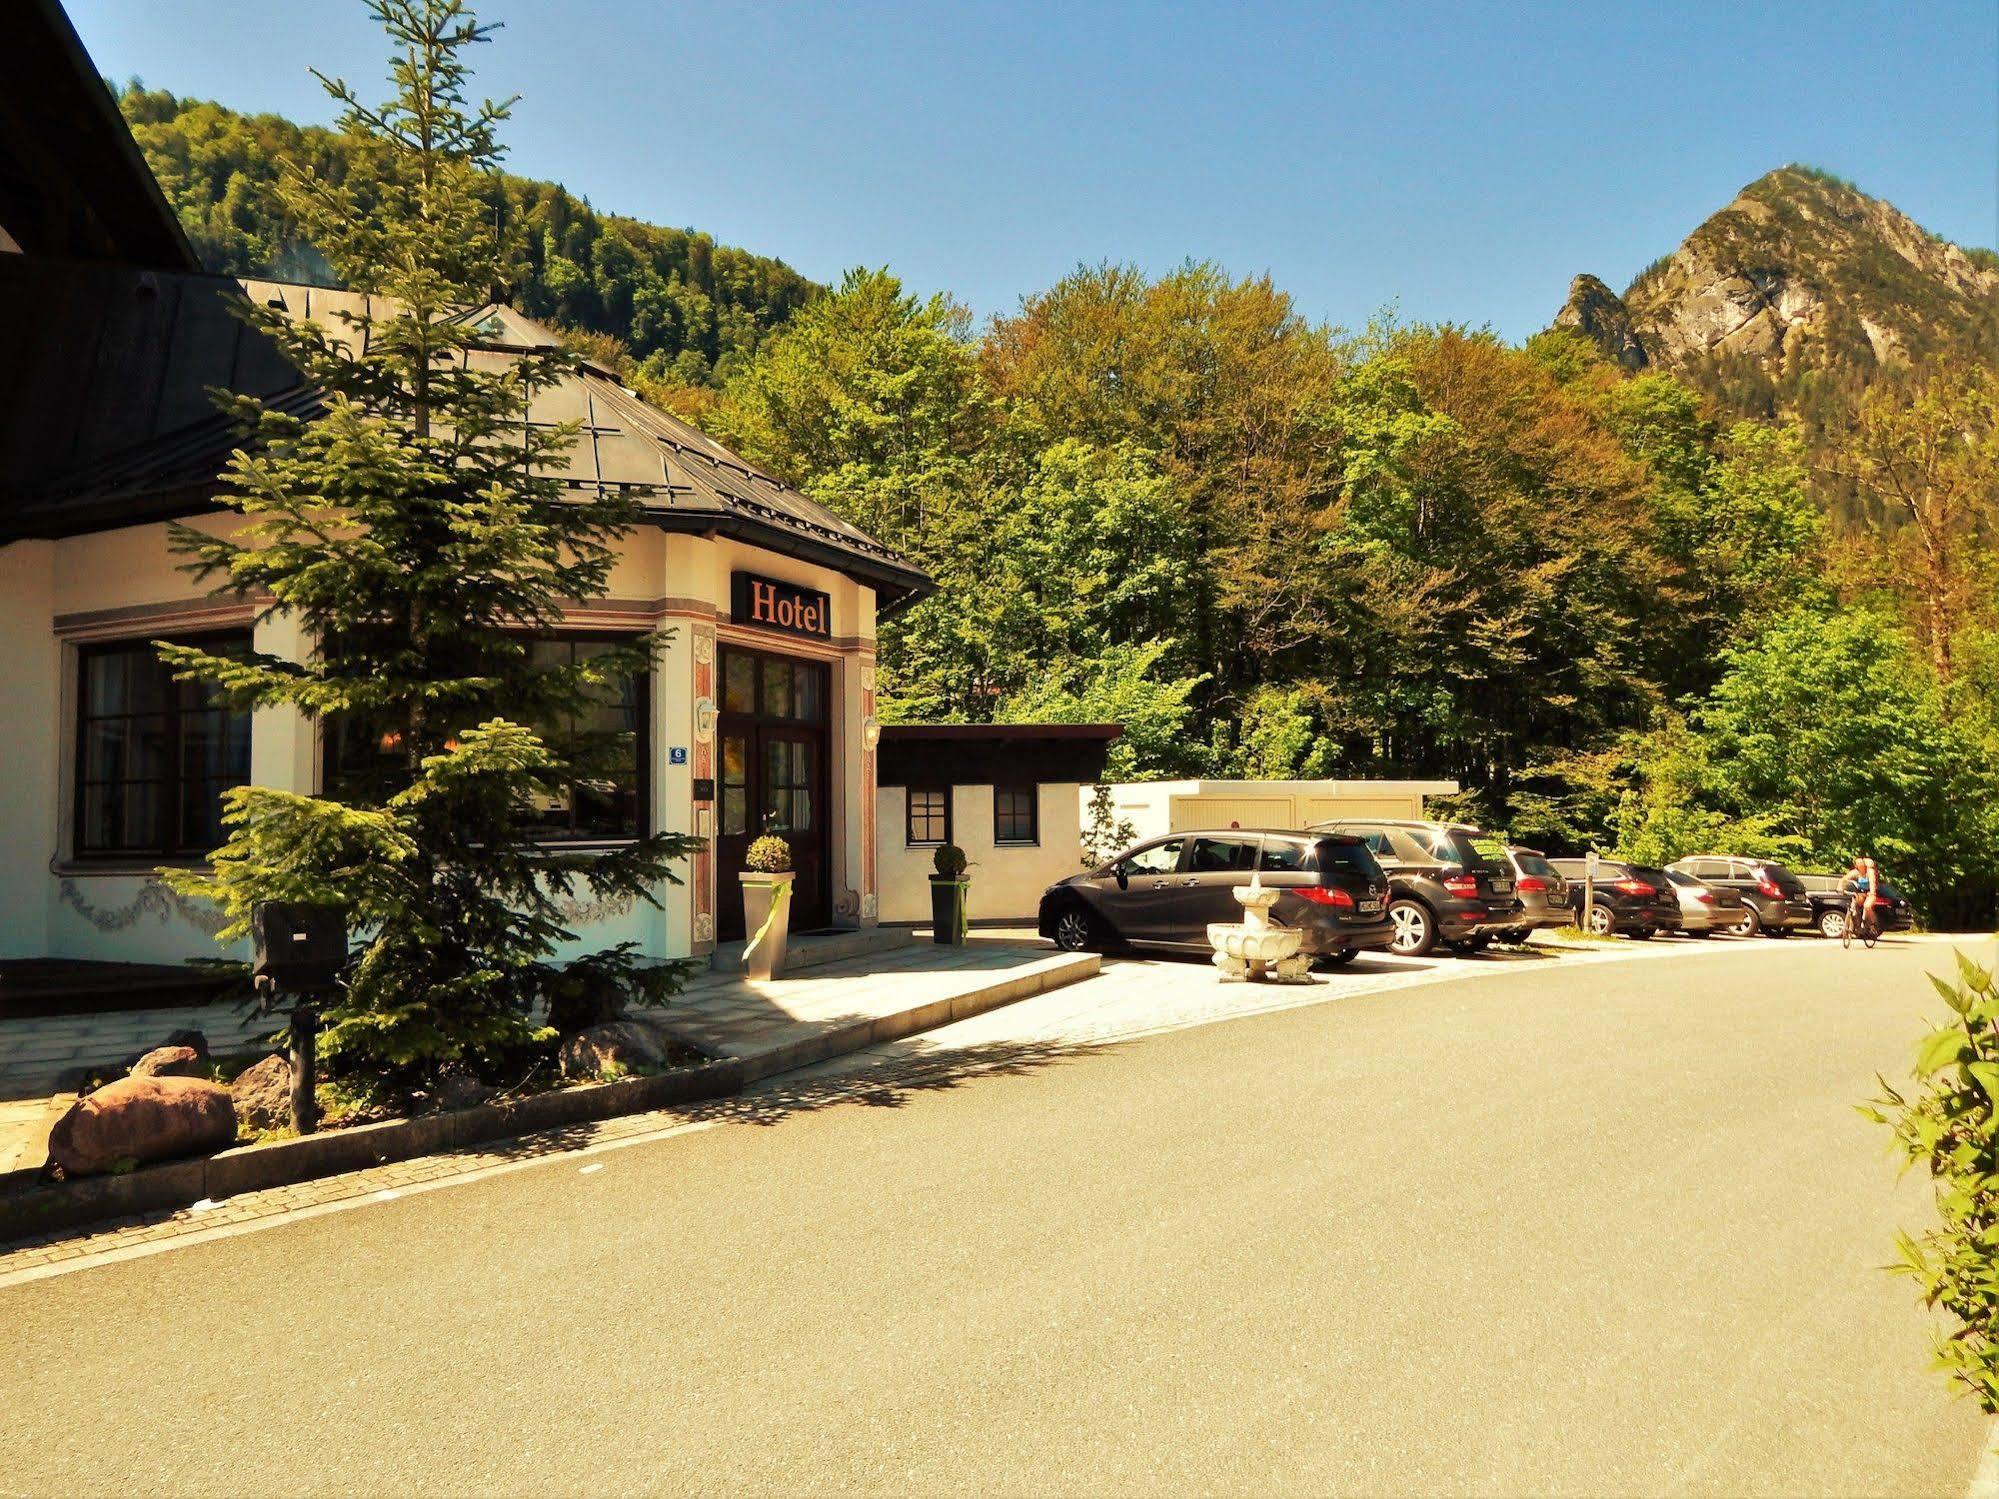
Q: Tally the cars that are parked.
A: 7